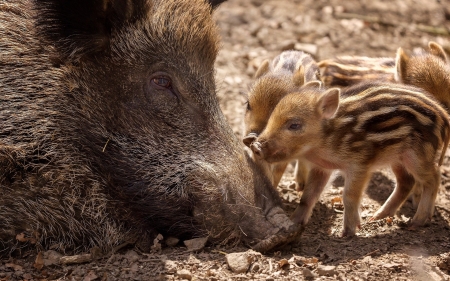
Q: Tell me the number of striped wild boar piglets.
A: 3